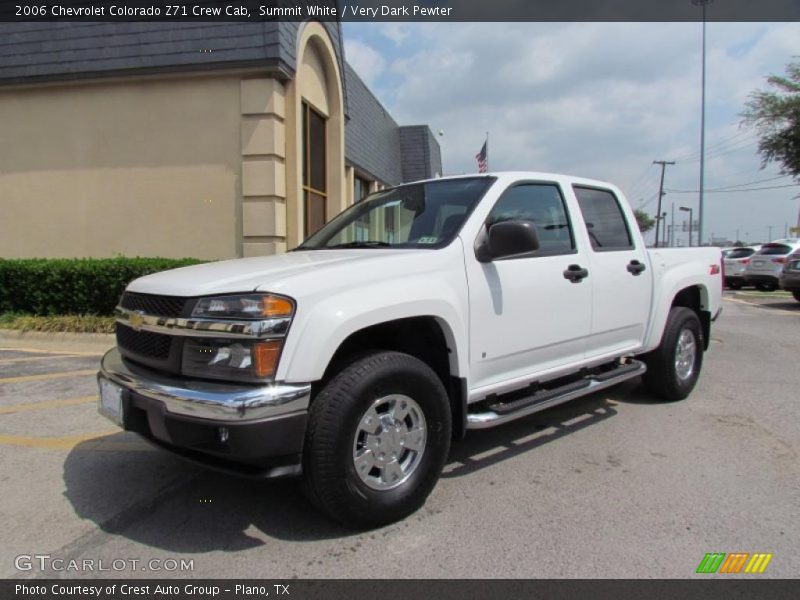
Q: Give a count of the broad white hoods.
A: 1